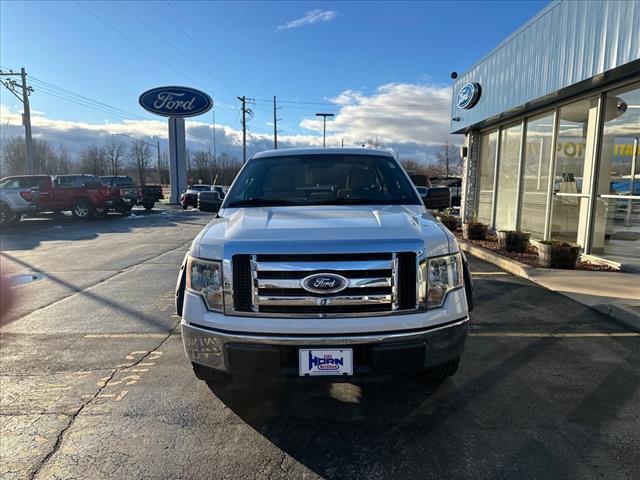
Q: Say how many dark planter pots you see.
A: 4